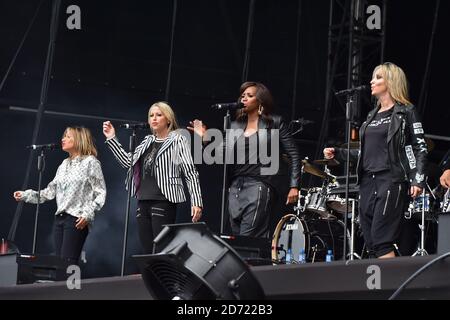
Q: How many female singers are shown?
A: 4